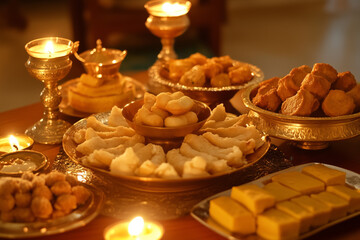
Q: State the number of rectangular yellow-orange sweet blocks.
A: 10